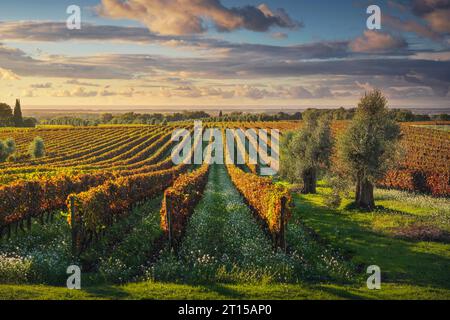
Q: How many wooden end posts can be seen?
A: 3